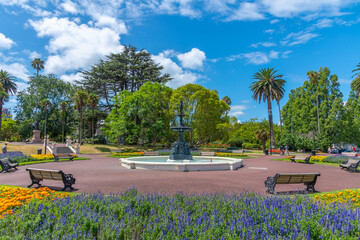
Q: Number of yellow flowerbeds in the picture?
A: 6